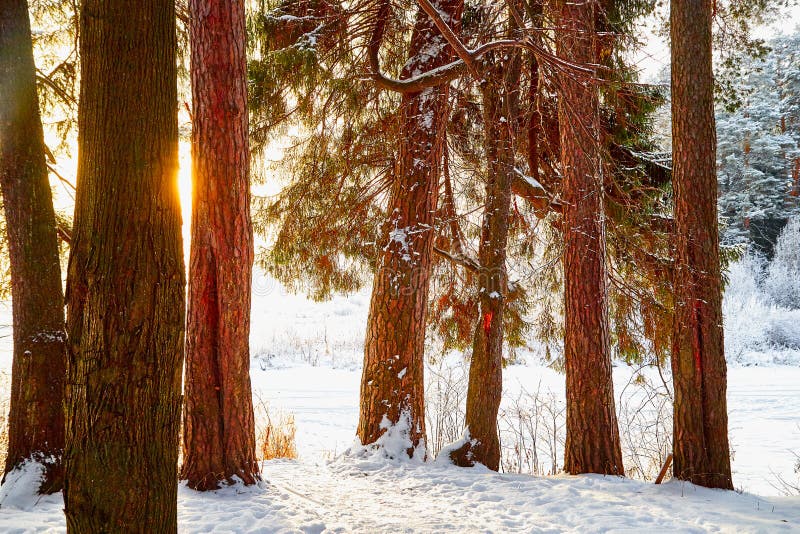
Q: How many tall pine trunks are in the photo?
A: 7